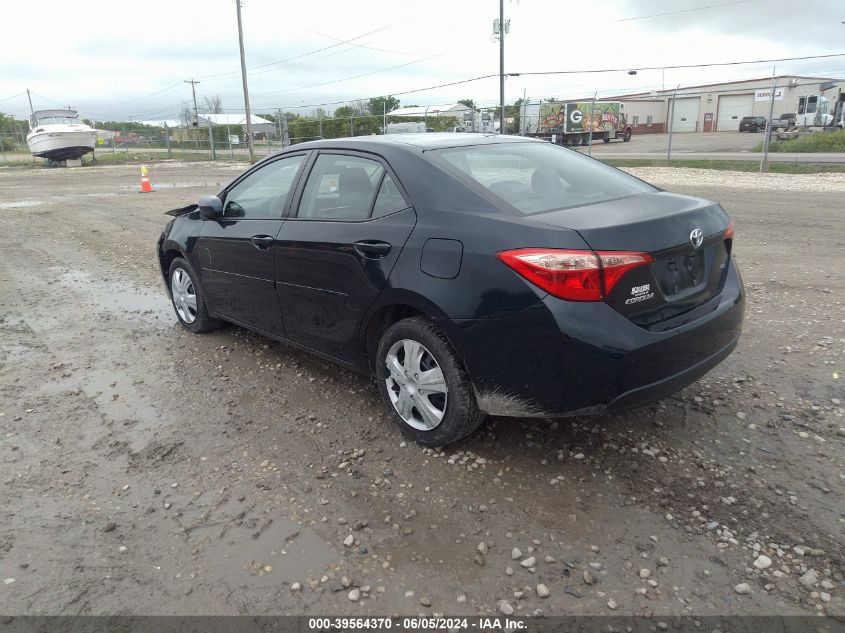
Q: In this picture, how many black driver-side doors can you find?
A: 2